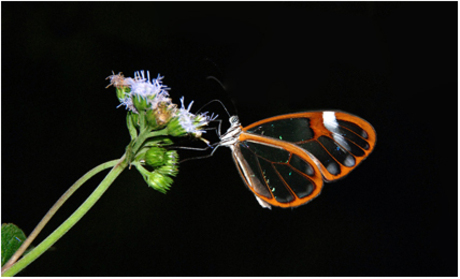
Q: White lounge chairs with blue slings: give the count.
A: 0